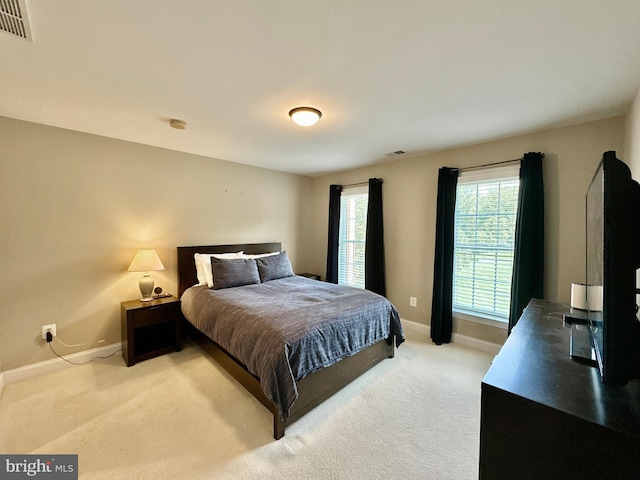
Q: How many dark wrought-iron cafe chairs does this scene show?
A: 0